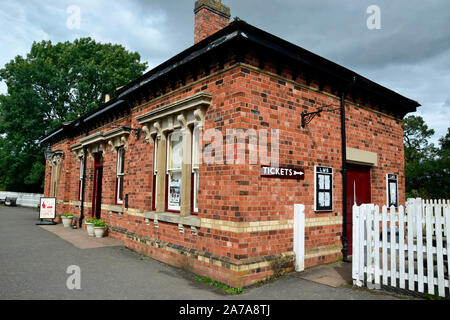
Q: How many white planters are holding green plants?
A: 3